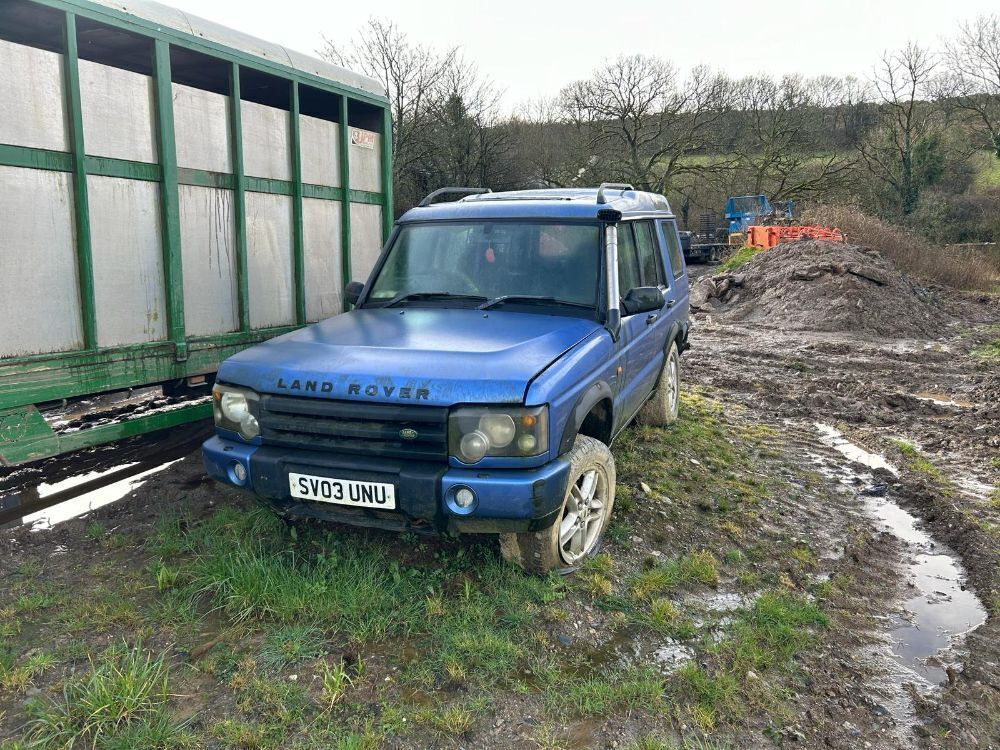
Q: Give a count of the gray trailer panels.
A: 12